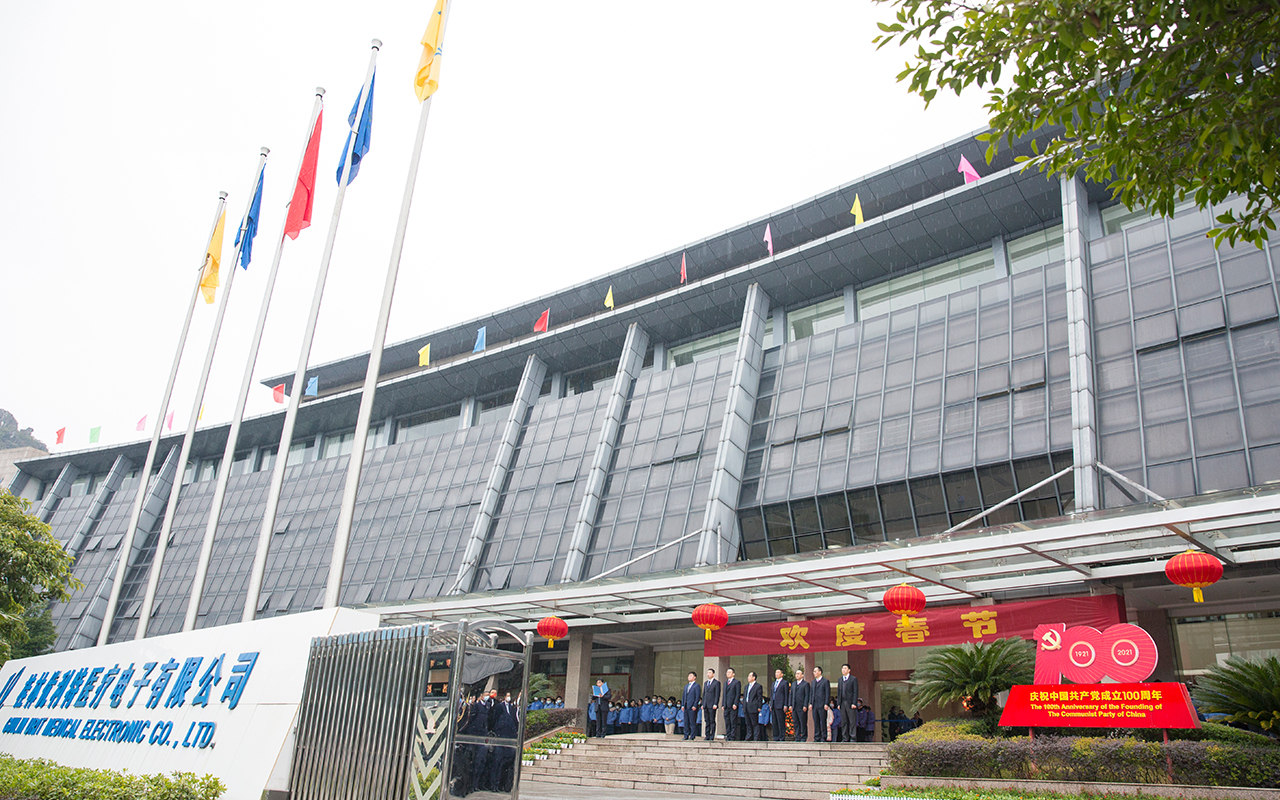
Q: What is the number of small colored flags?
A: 15